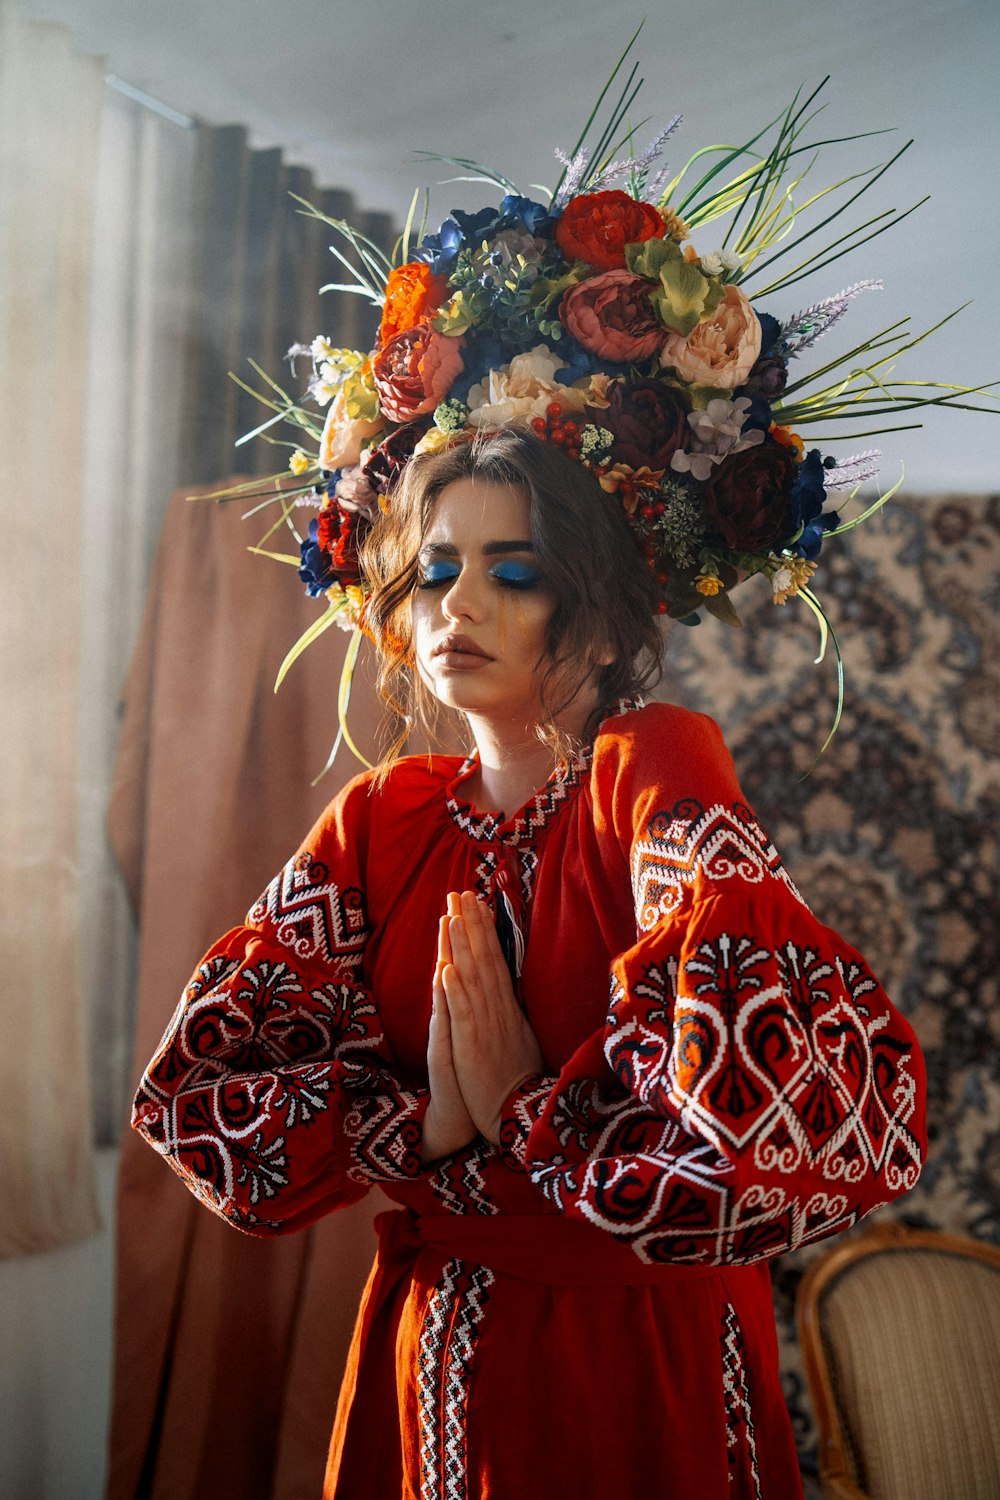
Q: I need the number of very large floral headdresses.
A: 1